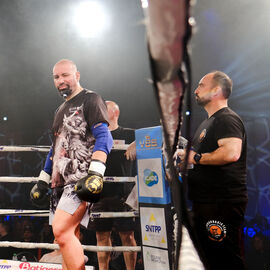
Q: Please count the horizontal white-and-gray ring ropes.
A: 4